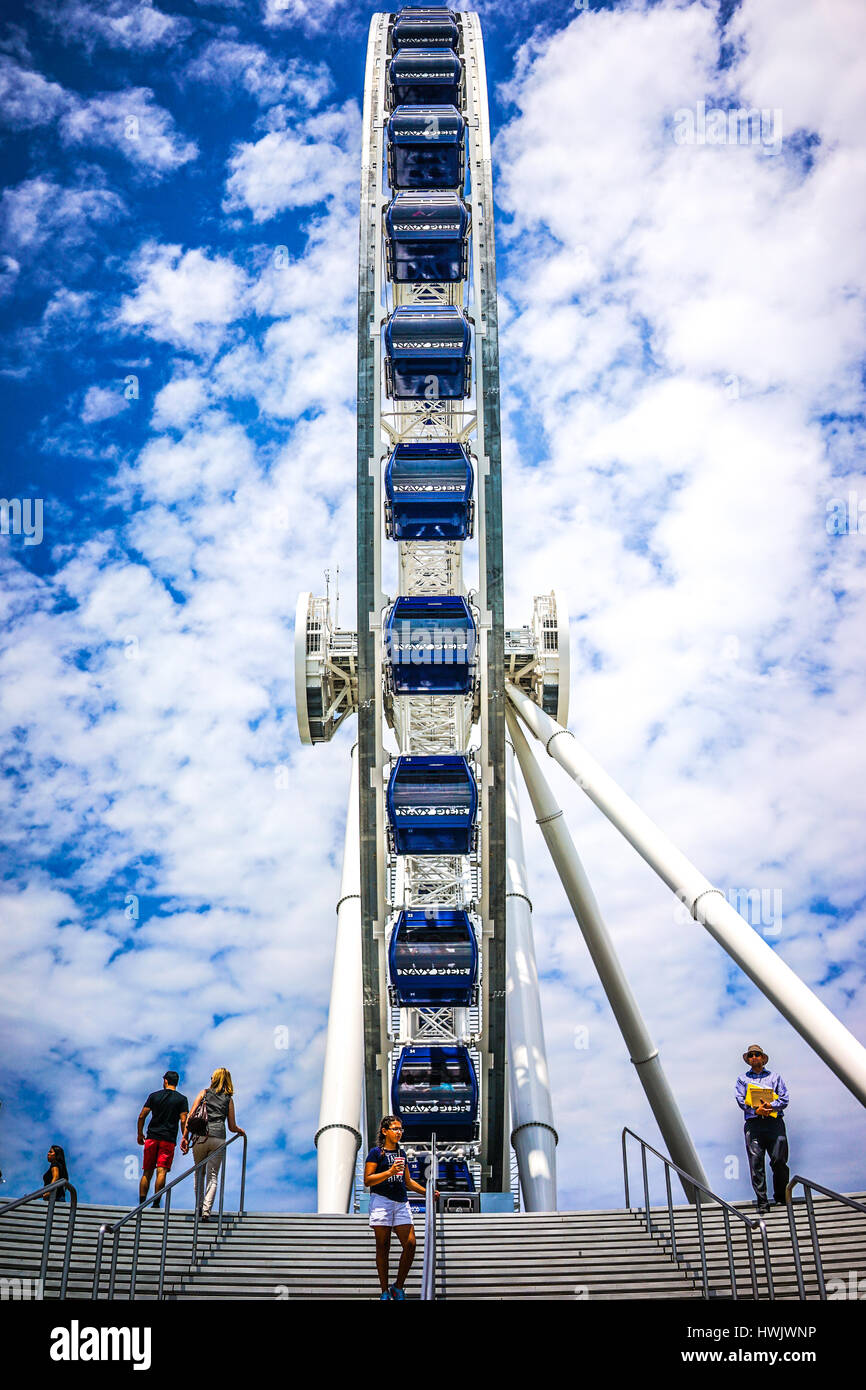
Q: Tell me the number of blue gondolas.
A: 12